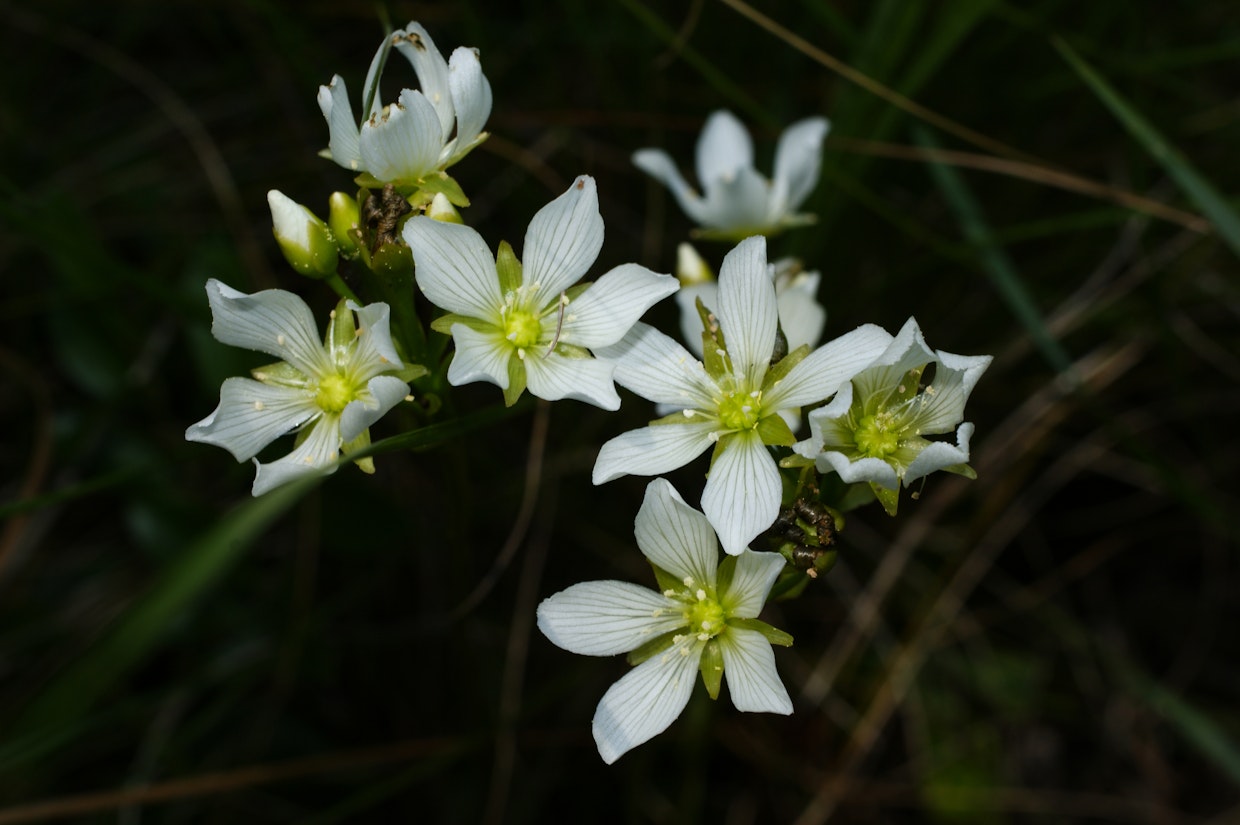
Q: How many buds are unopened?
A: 4